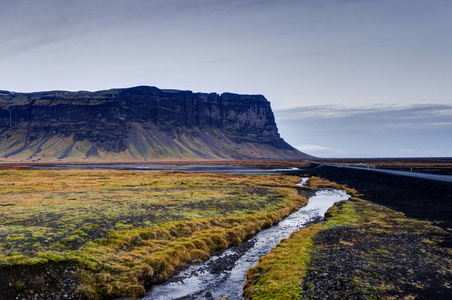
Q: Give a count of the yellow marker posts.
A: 4